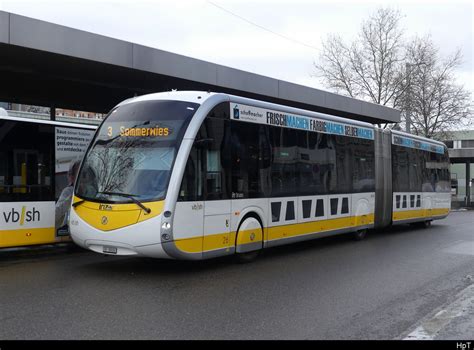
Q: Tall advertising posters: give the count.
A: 1